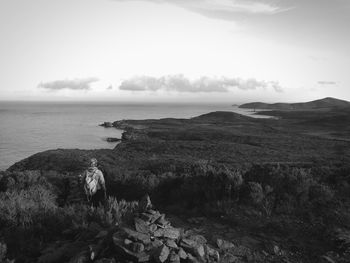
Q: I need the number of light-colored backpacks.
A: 1